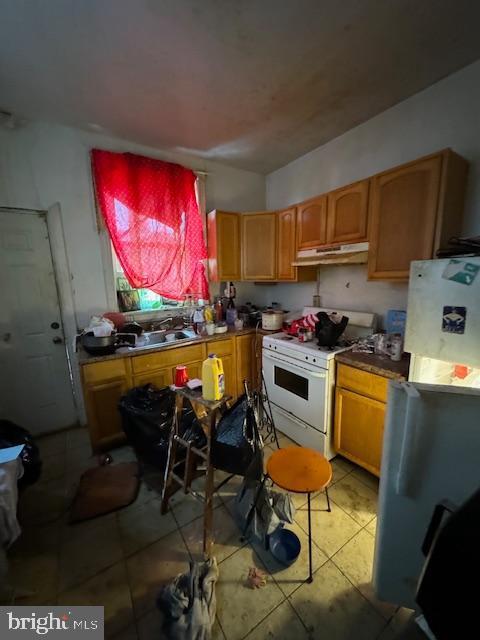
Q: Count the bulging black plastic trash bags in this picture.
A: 2